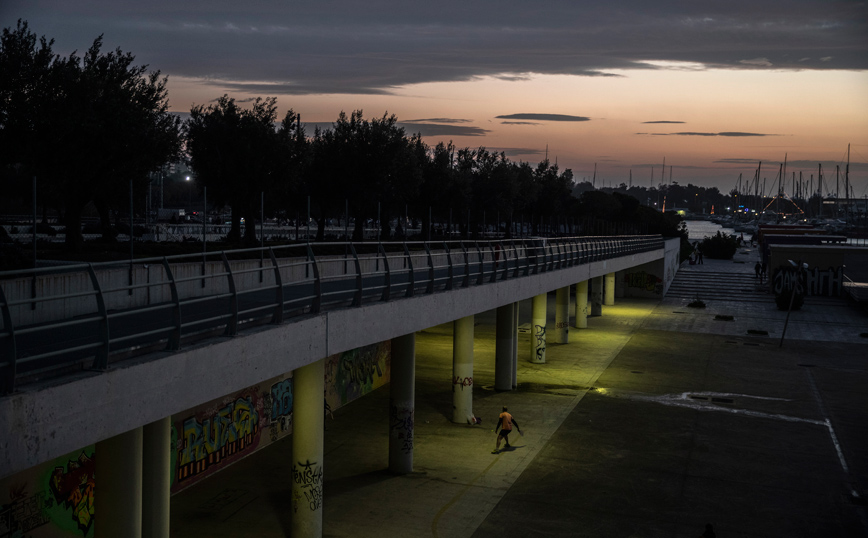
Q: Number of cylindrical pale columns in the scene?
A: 12